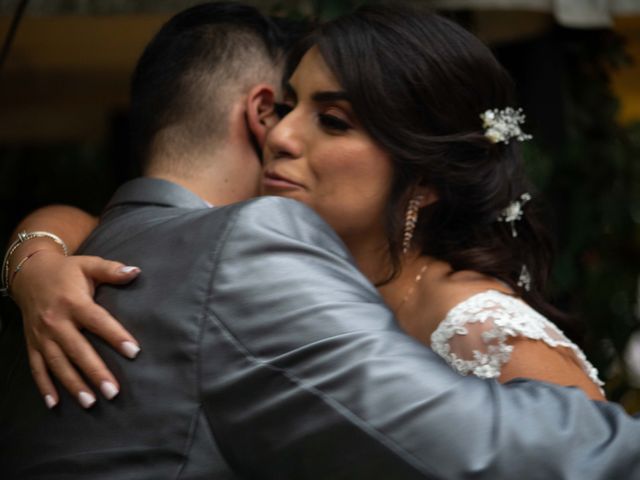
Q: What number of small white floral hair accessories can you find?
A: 3